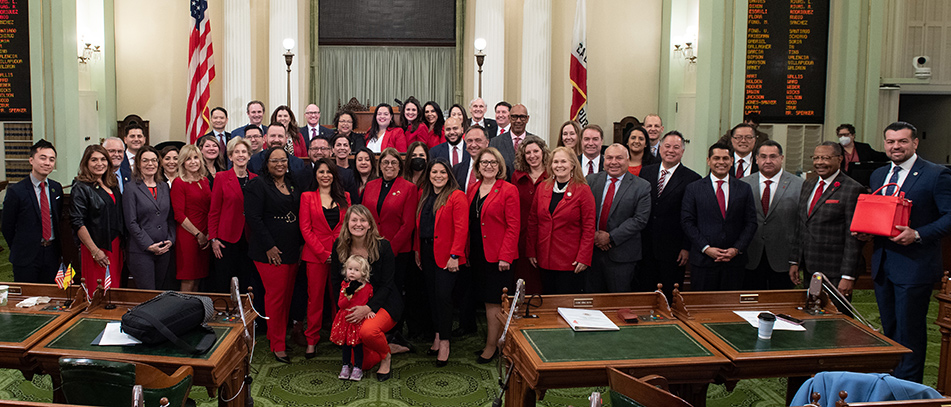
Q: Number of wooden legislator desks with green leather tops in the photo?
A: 4